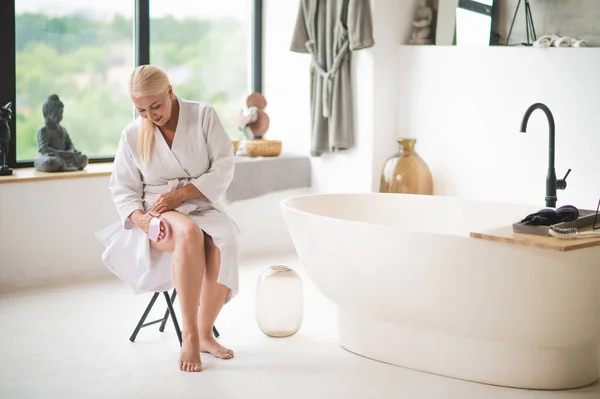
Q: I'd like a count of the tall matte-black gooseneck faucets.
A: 1